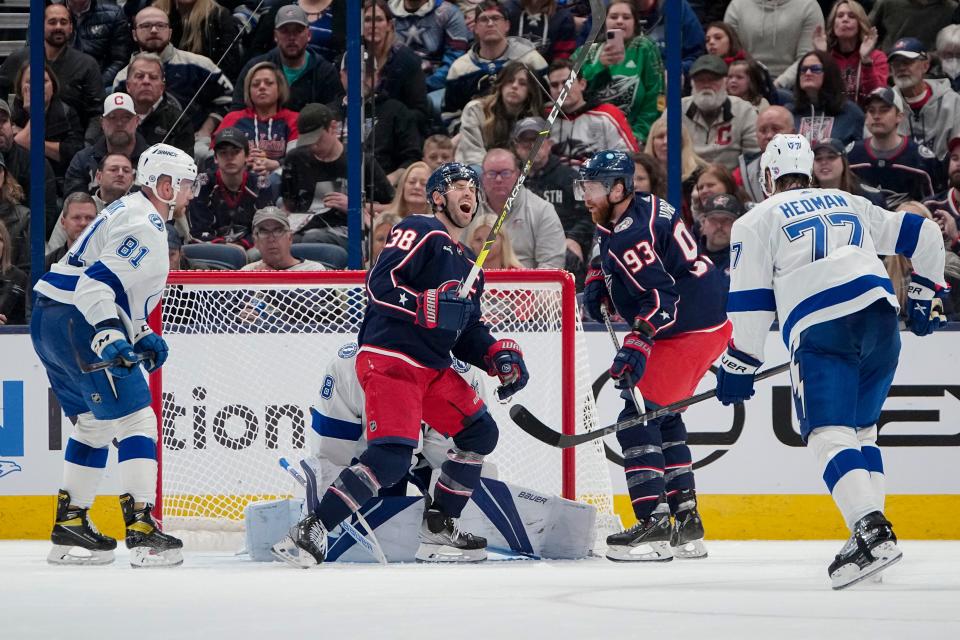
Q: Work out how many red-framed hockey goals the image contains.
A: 1